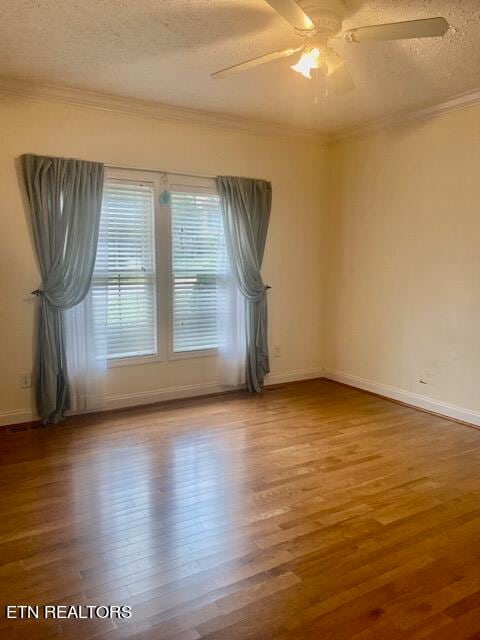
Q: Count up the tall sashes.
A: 2